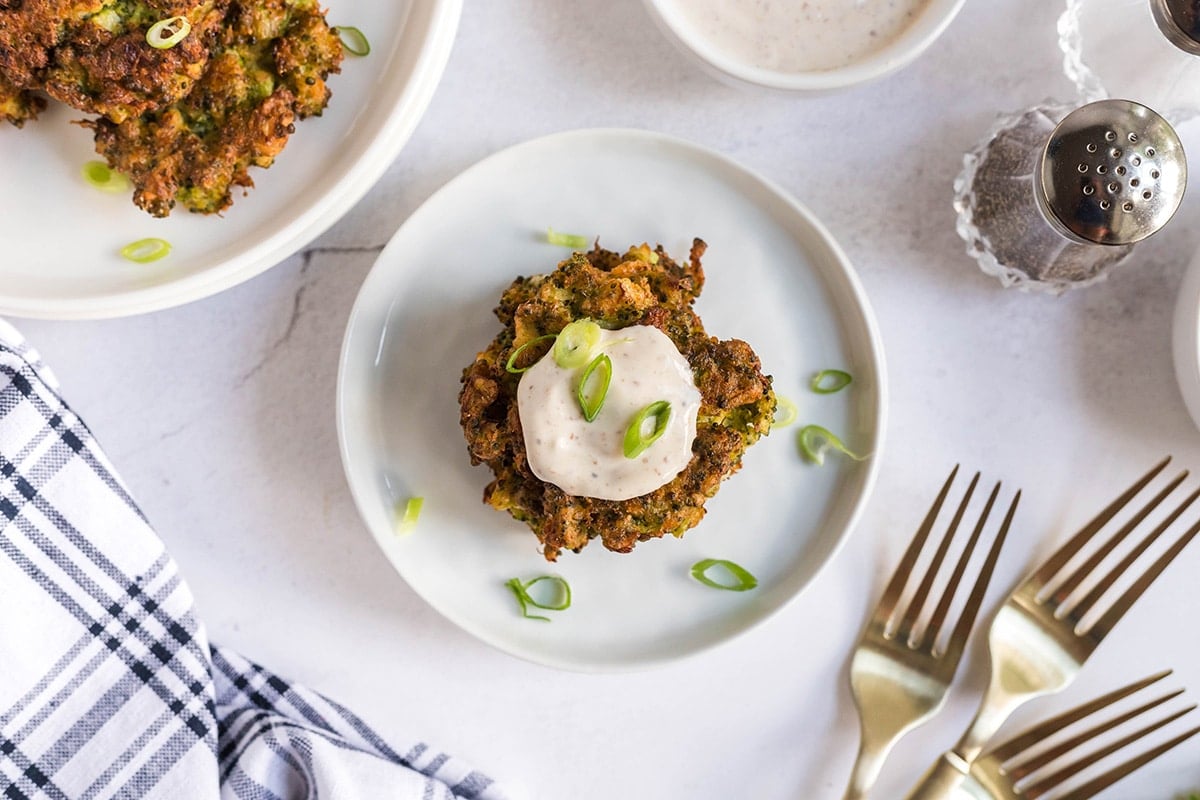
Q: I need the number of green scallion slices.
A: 15